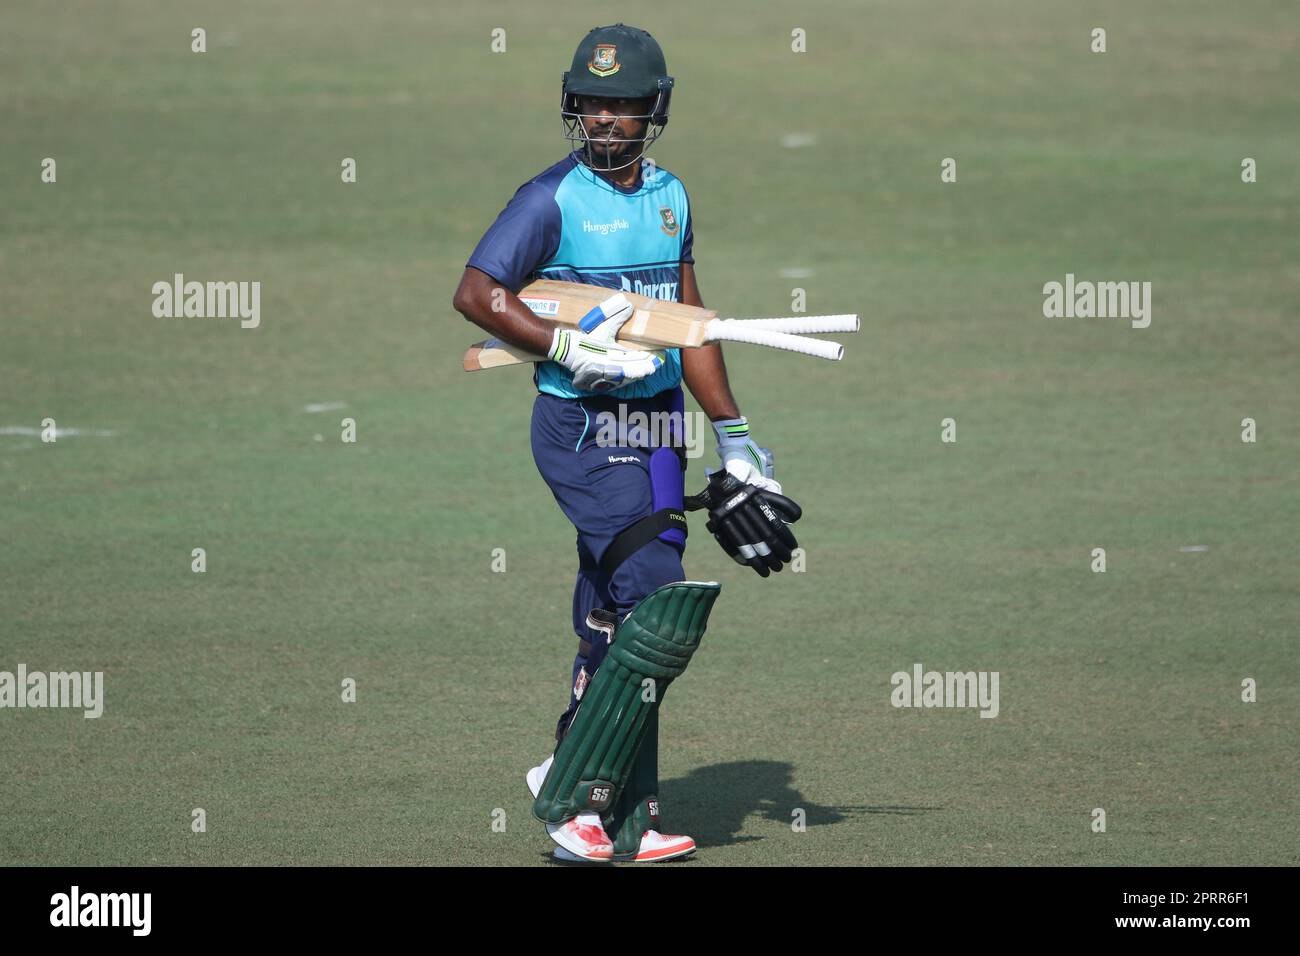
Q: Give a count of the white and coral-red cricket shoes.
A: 2